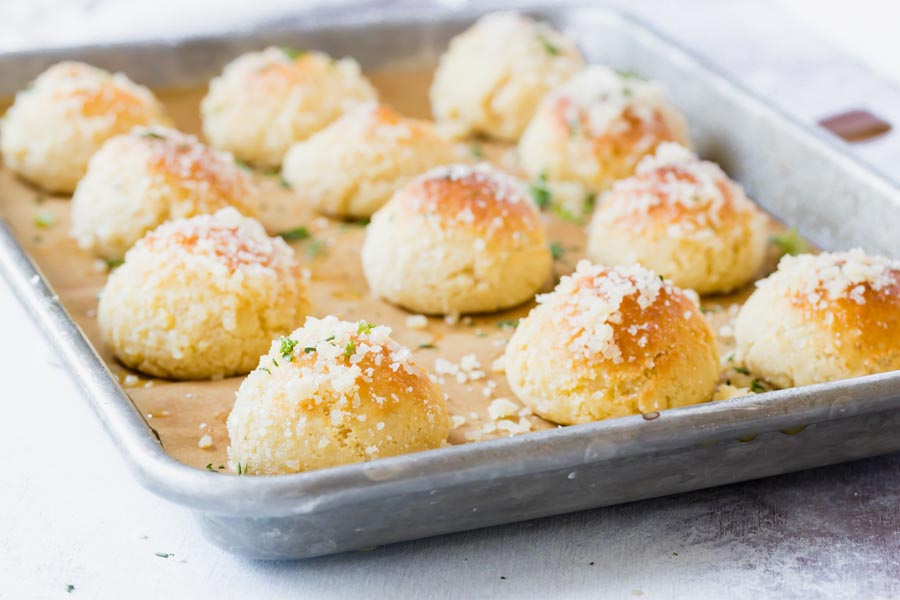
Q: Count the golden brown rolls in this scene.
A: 12